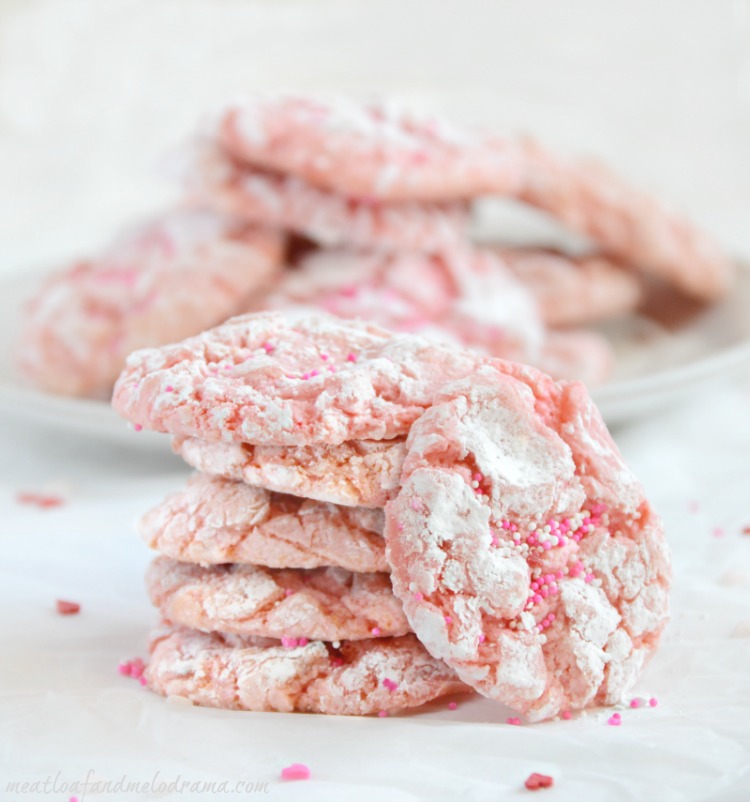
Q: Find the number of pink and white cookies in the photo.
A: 13